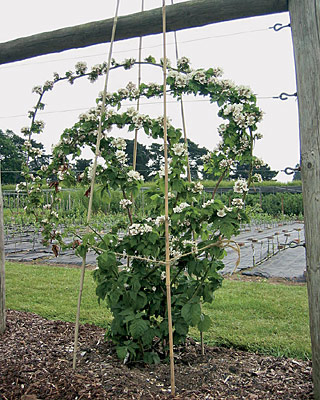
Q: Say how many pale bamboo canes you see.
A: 4